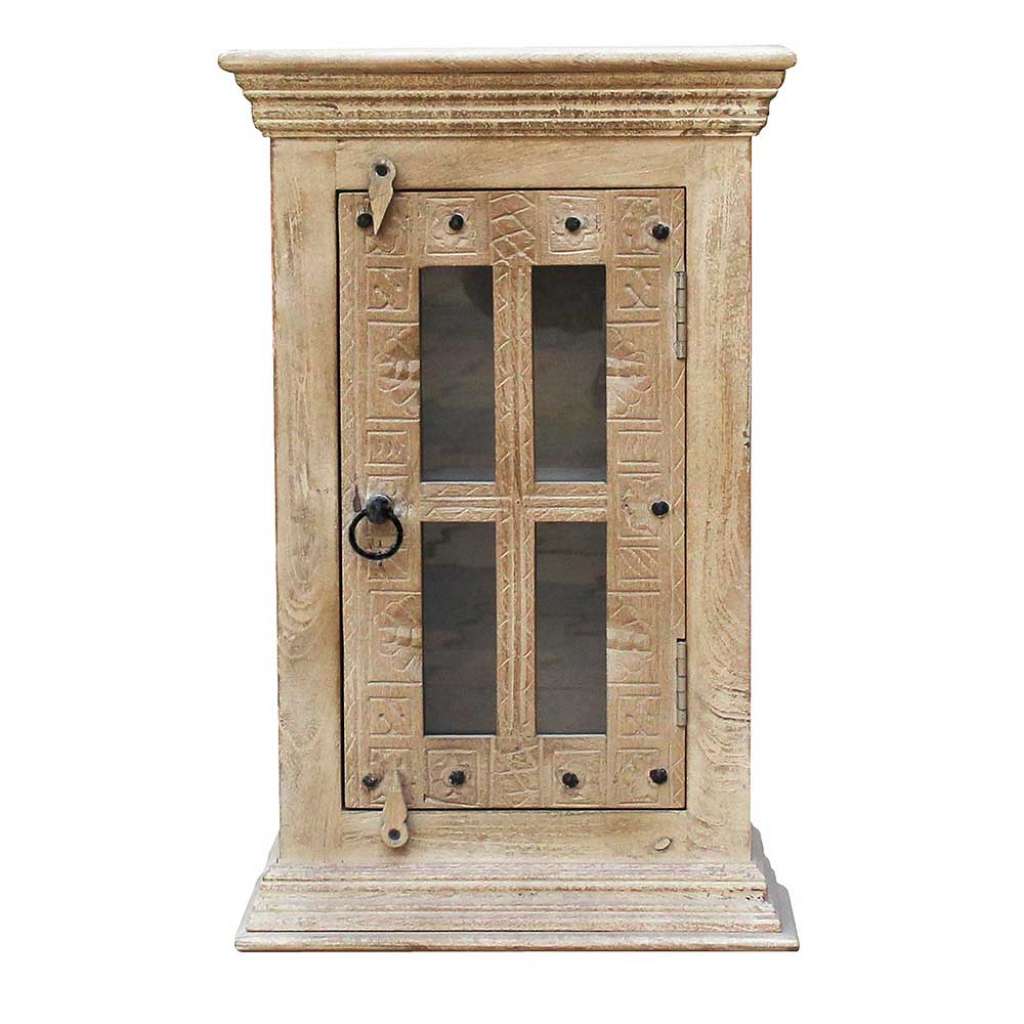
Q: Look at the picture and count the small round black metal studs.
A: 9